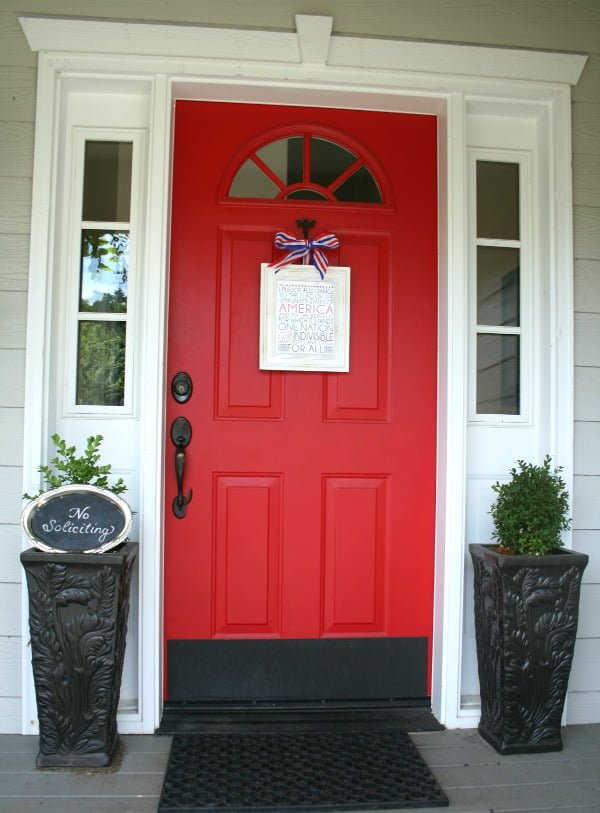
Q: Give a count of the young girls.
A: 0